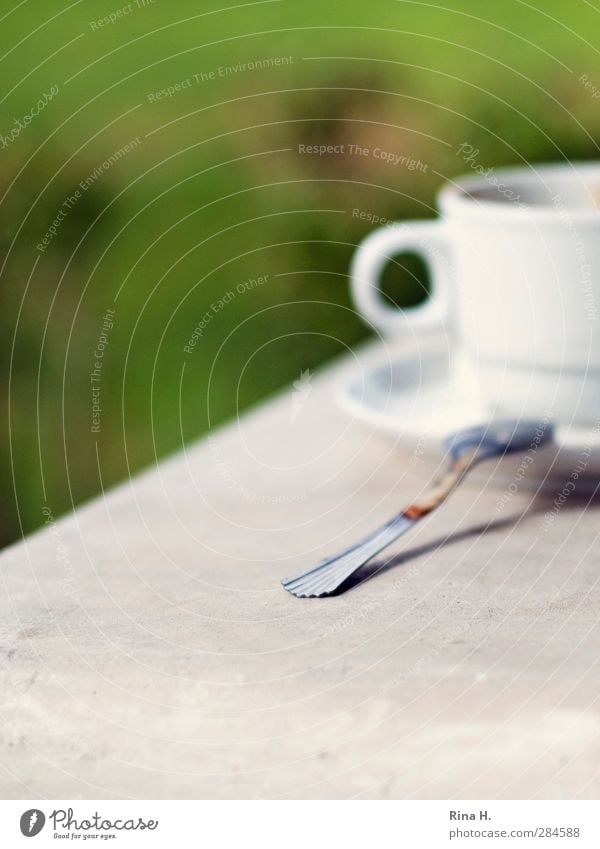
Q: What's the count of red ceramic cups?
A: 0